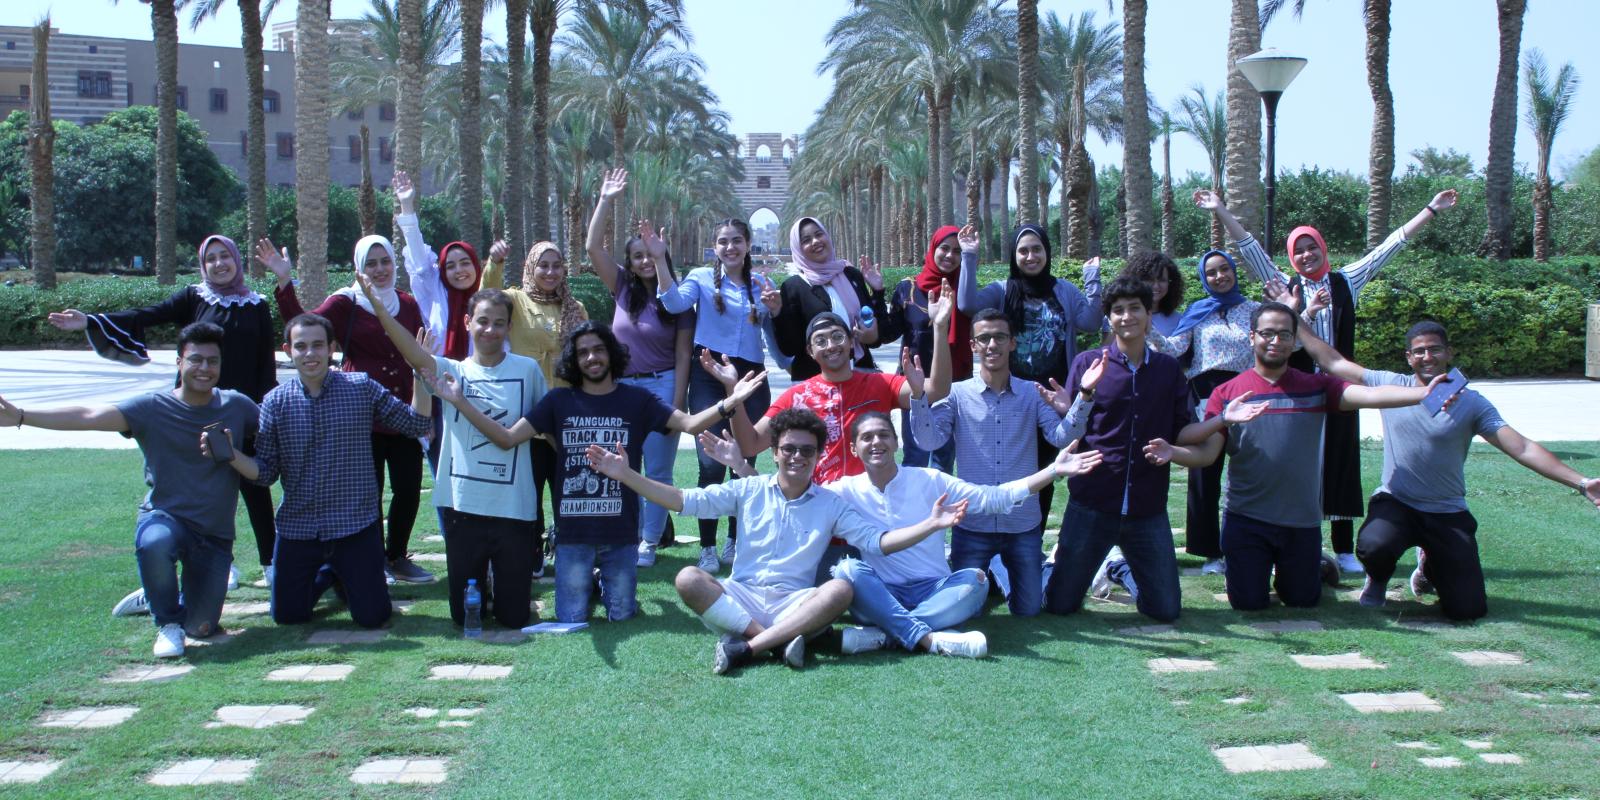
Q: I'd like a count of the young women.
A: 12